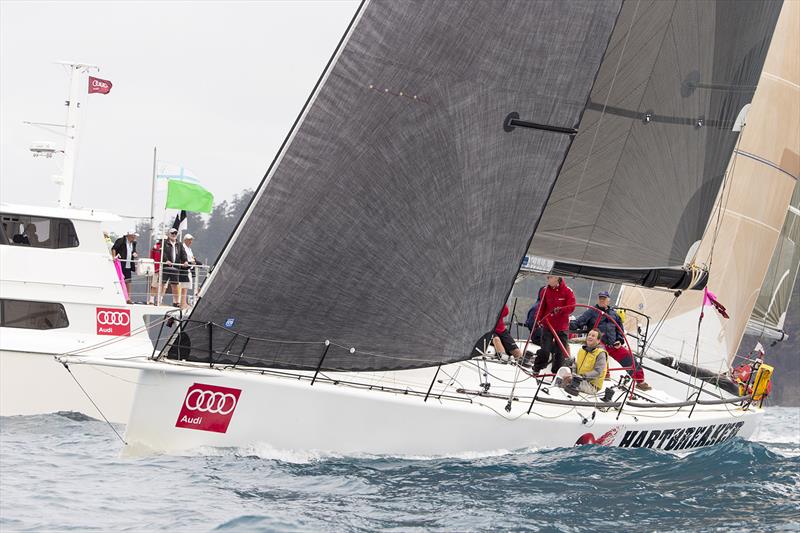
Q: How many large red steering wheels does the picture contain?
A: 1